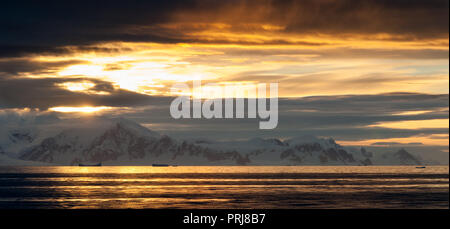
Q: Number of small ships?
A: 3